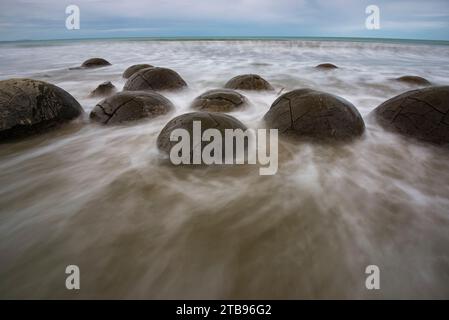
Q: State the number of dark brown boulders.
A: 13